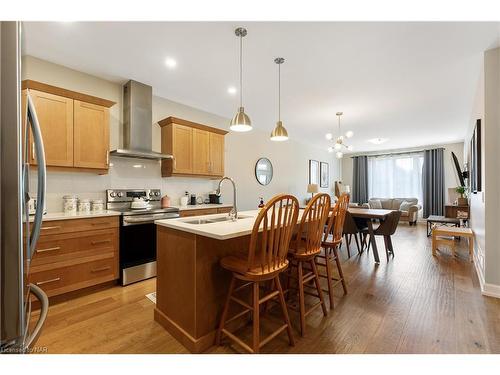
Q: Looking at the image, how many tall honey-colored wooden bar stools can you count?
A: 3